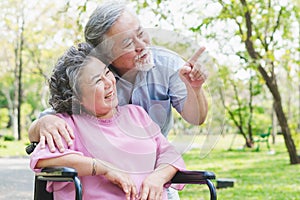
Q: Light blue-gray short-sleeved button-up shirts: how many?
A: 1